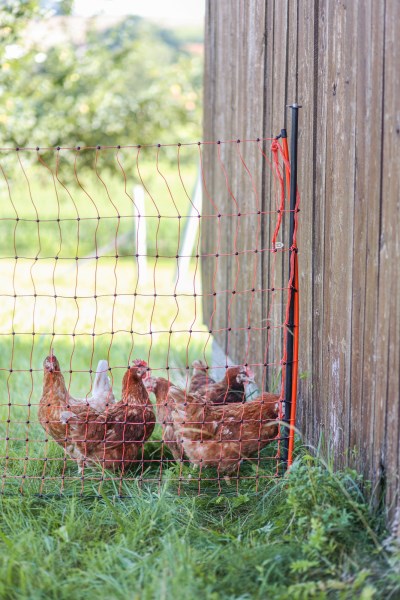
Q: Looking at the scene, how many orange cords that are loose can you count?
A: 1